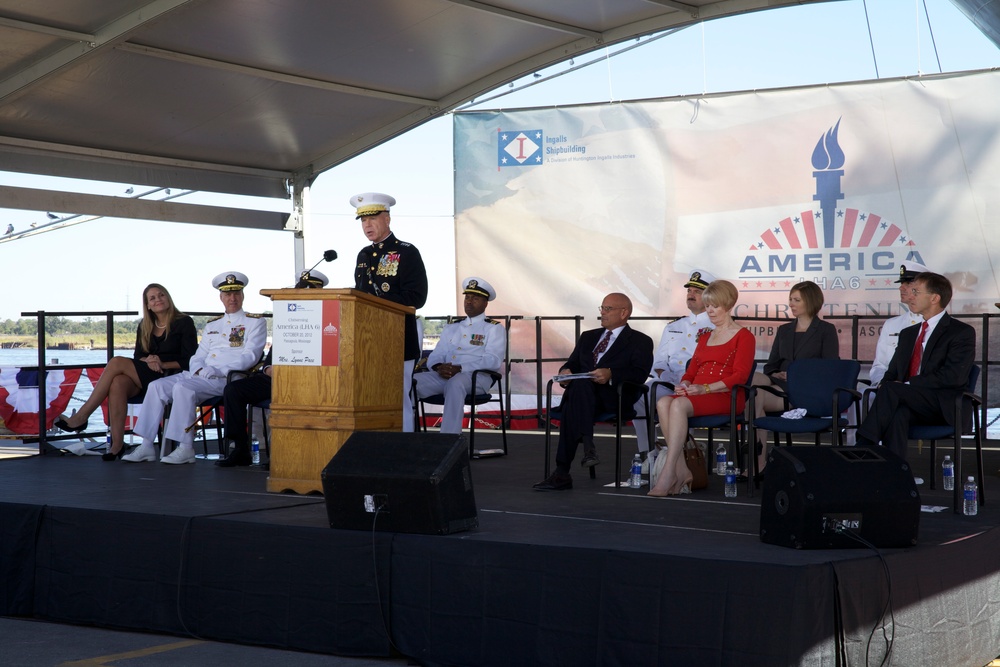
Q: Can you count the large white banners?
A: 1